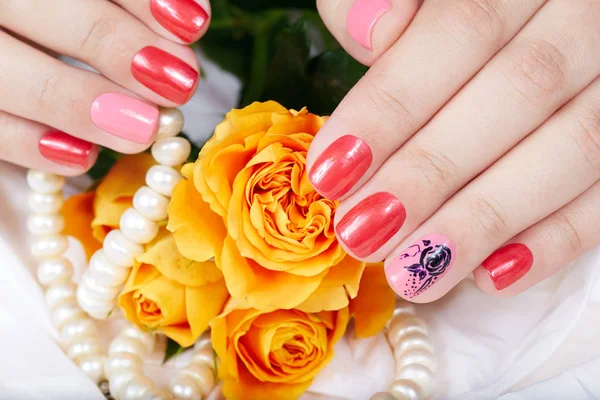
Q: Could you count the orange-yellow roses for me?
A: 4